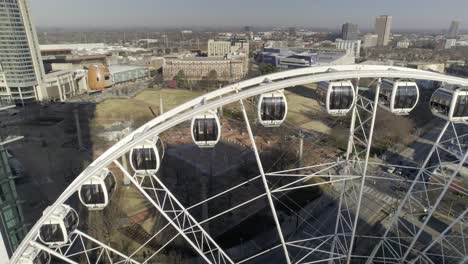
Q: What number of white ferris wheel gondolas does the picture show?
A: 9